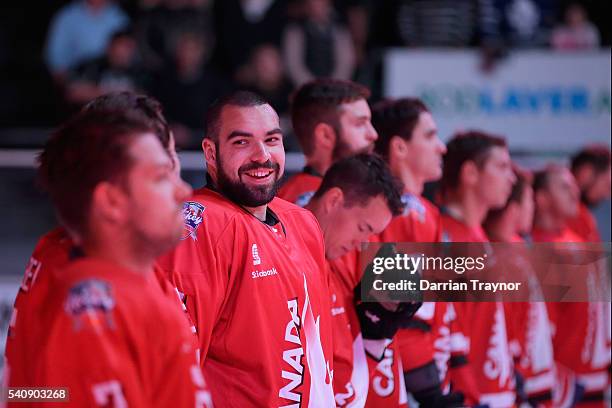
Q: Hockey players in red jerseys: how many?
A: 10